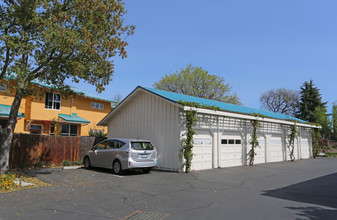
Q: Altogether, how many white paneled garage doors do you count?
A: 6